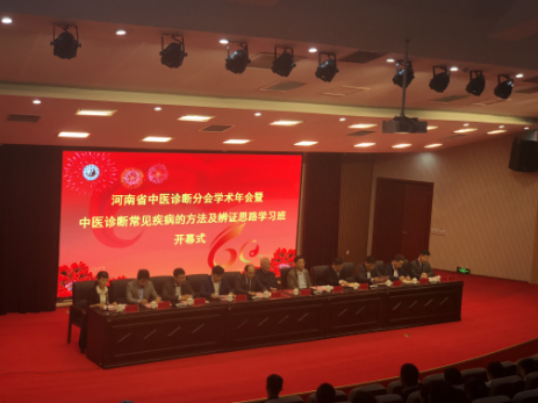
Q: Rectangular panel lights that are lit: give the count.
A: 14